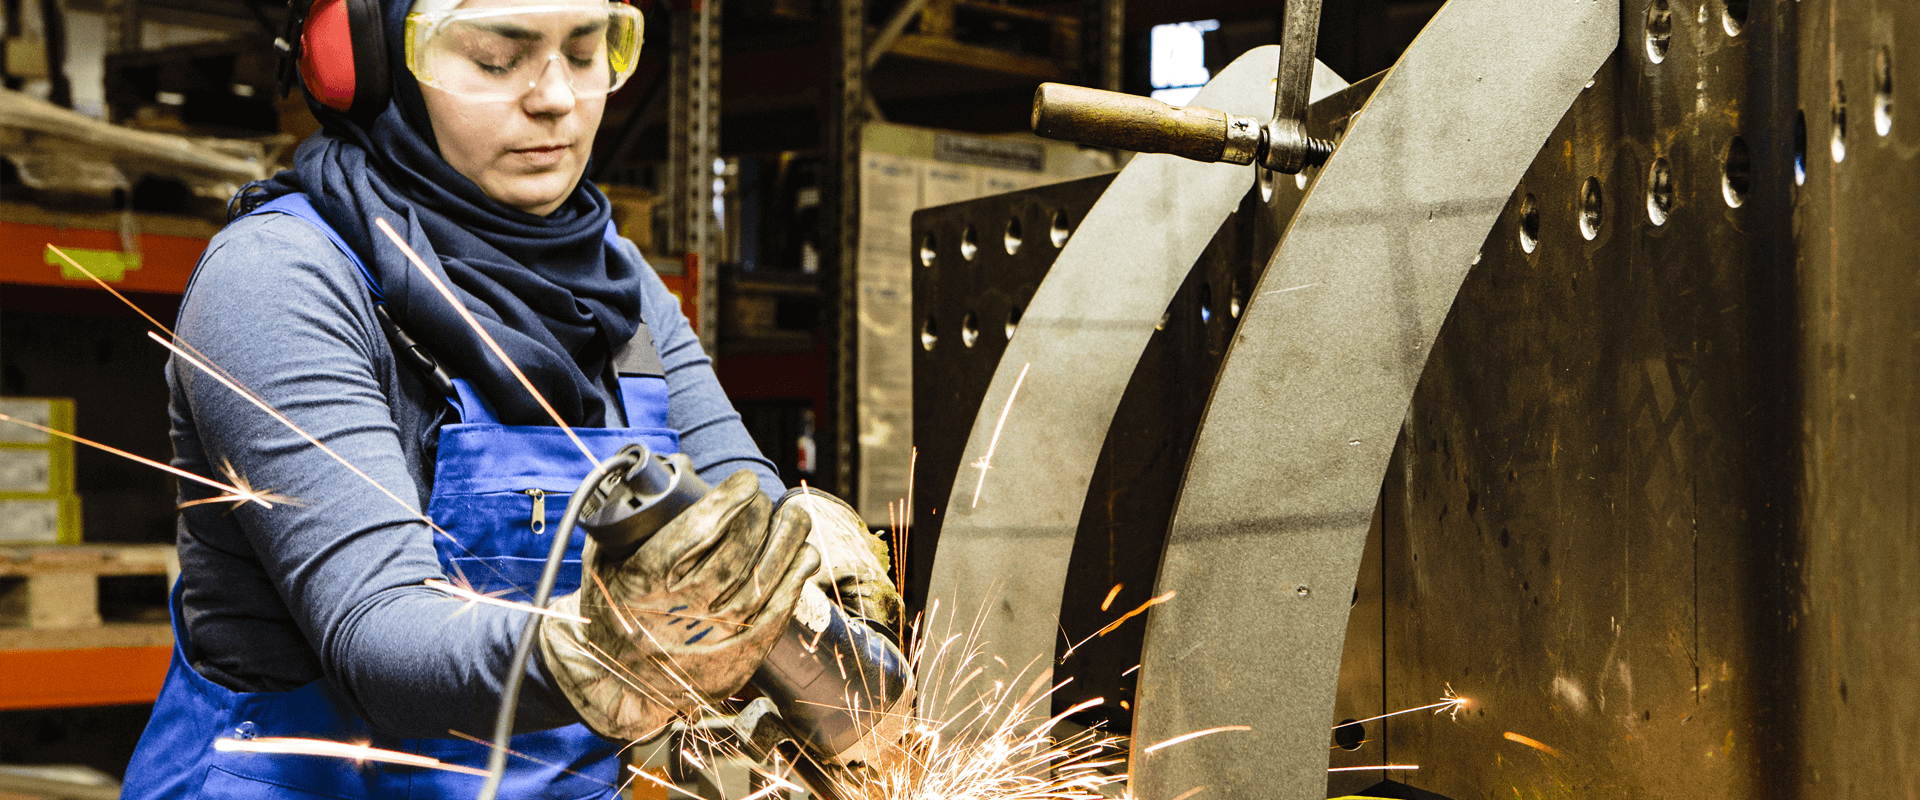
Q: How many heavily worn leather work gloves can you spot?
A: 2